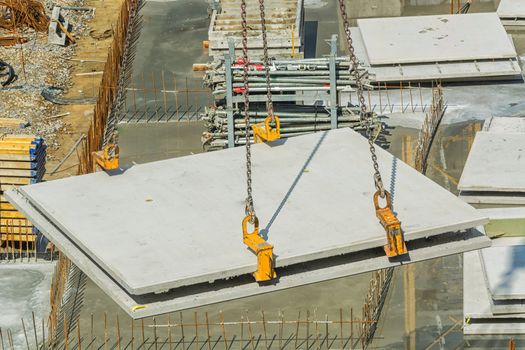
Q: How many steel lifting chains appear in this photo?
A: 4